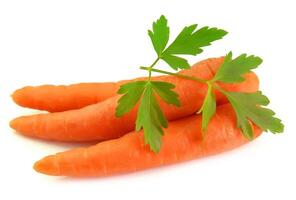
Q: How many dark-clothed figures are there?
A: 0